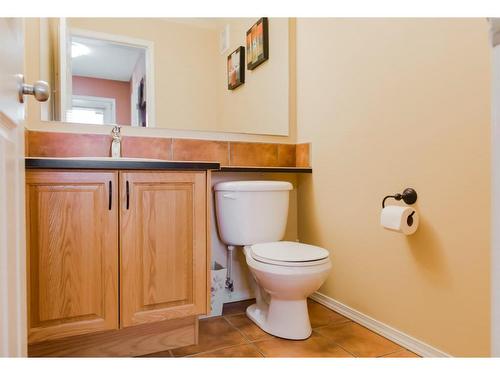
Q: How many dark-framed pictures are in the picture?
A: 2